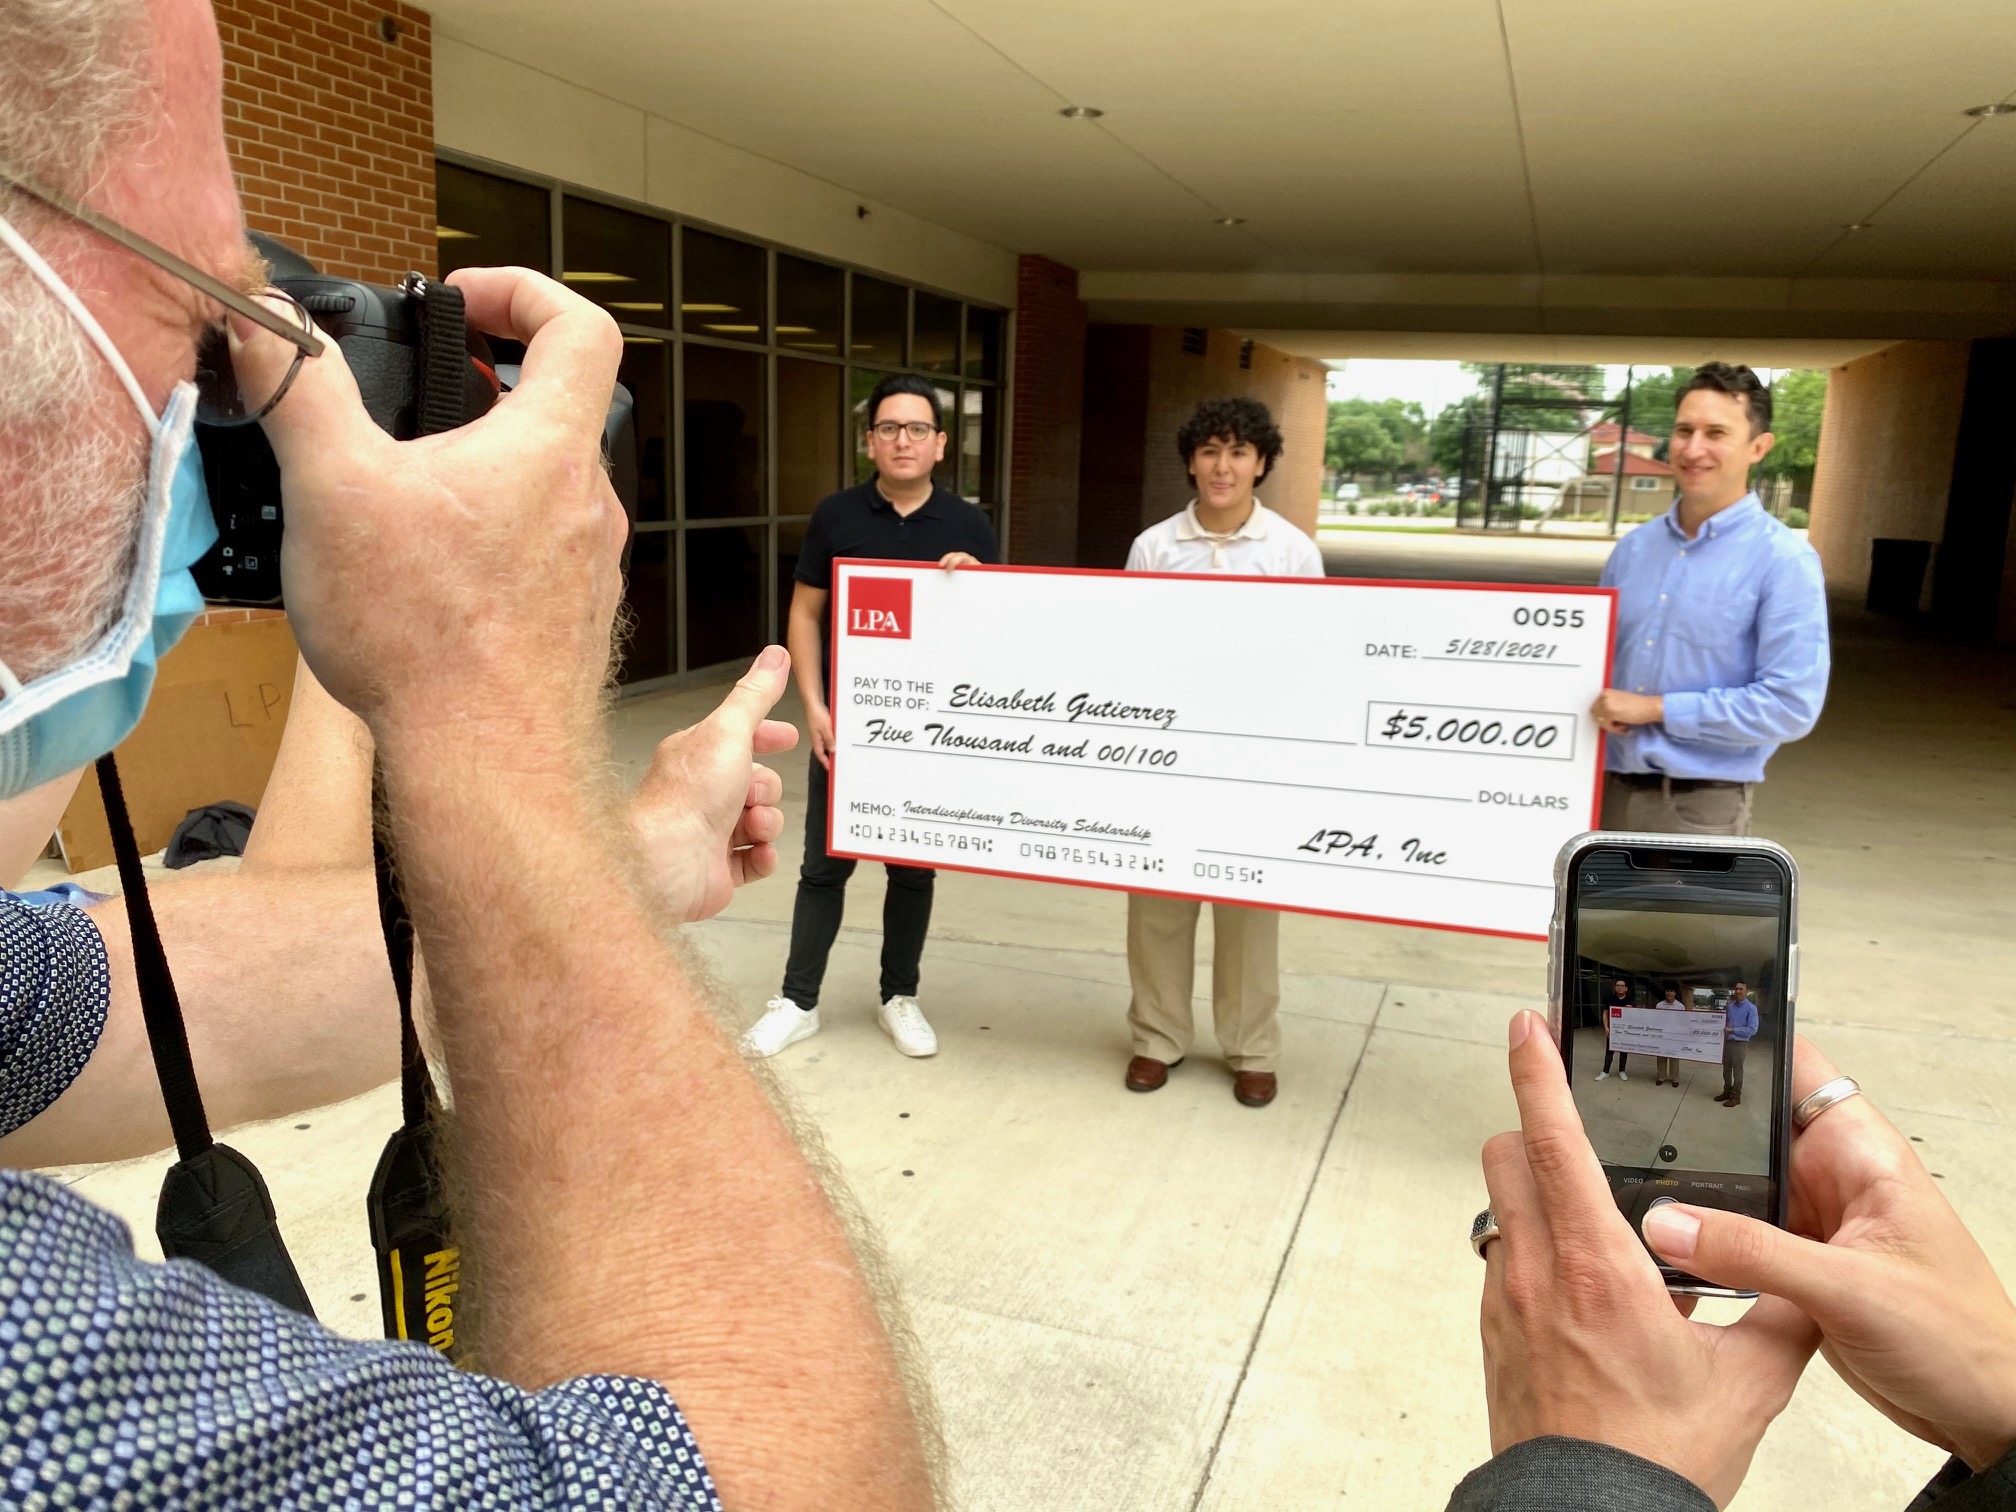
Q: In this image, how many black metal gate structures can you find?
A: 1